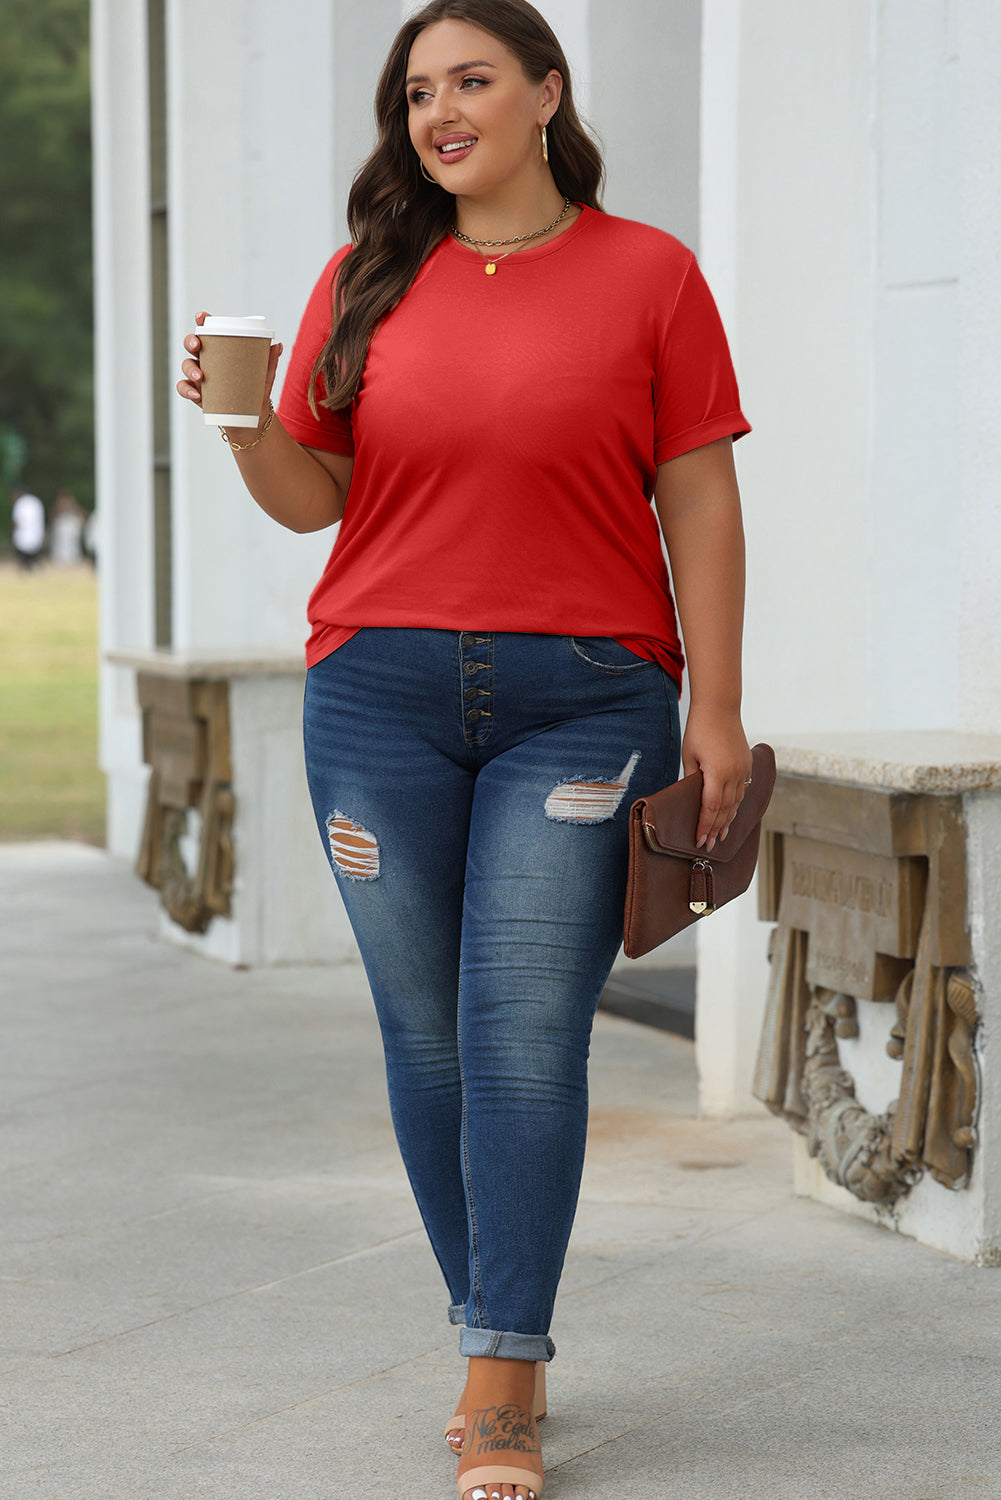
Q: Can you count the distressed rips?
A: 2